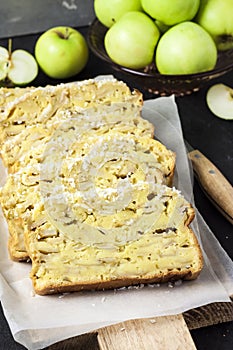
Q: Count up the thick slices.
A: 4